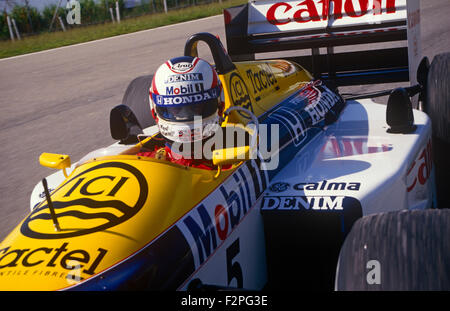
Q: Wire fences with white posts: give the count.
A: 1